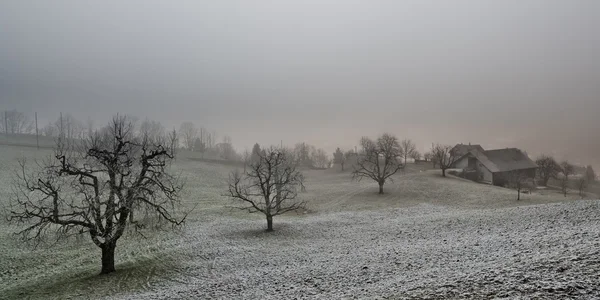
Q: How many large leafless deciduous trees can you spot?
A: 3